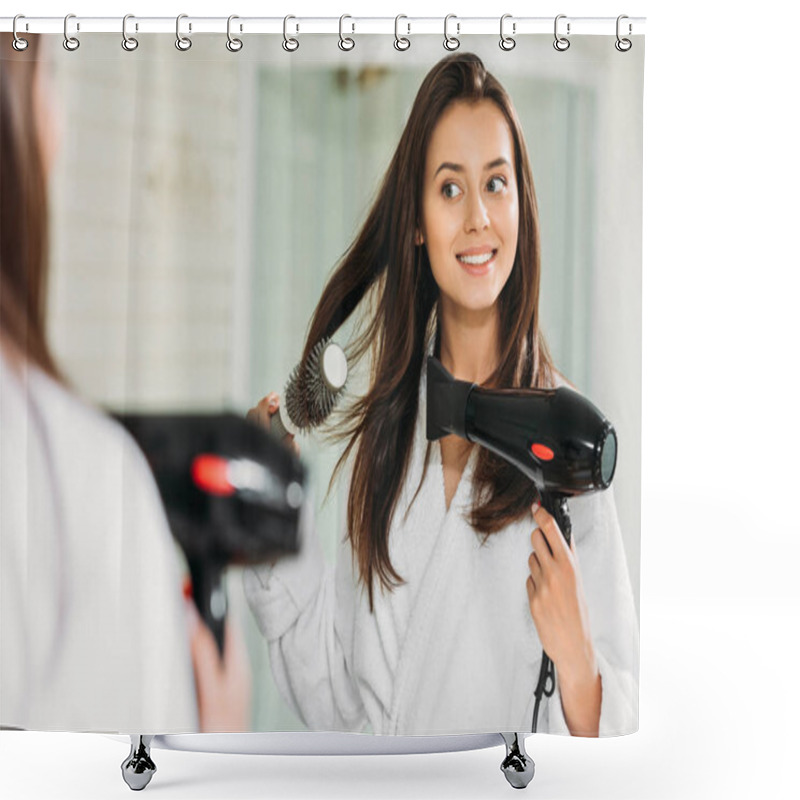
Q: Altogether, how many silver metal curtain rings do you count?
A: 12